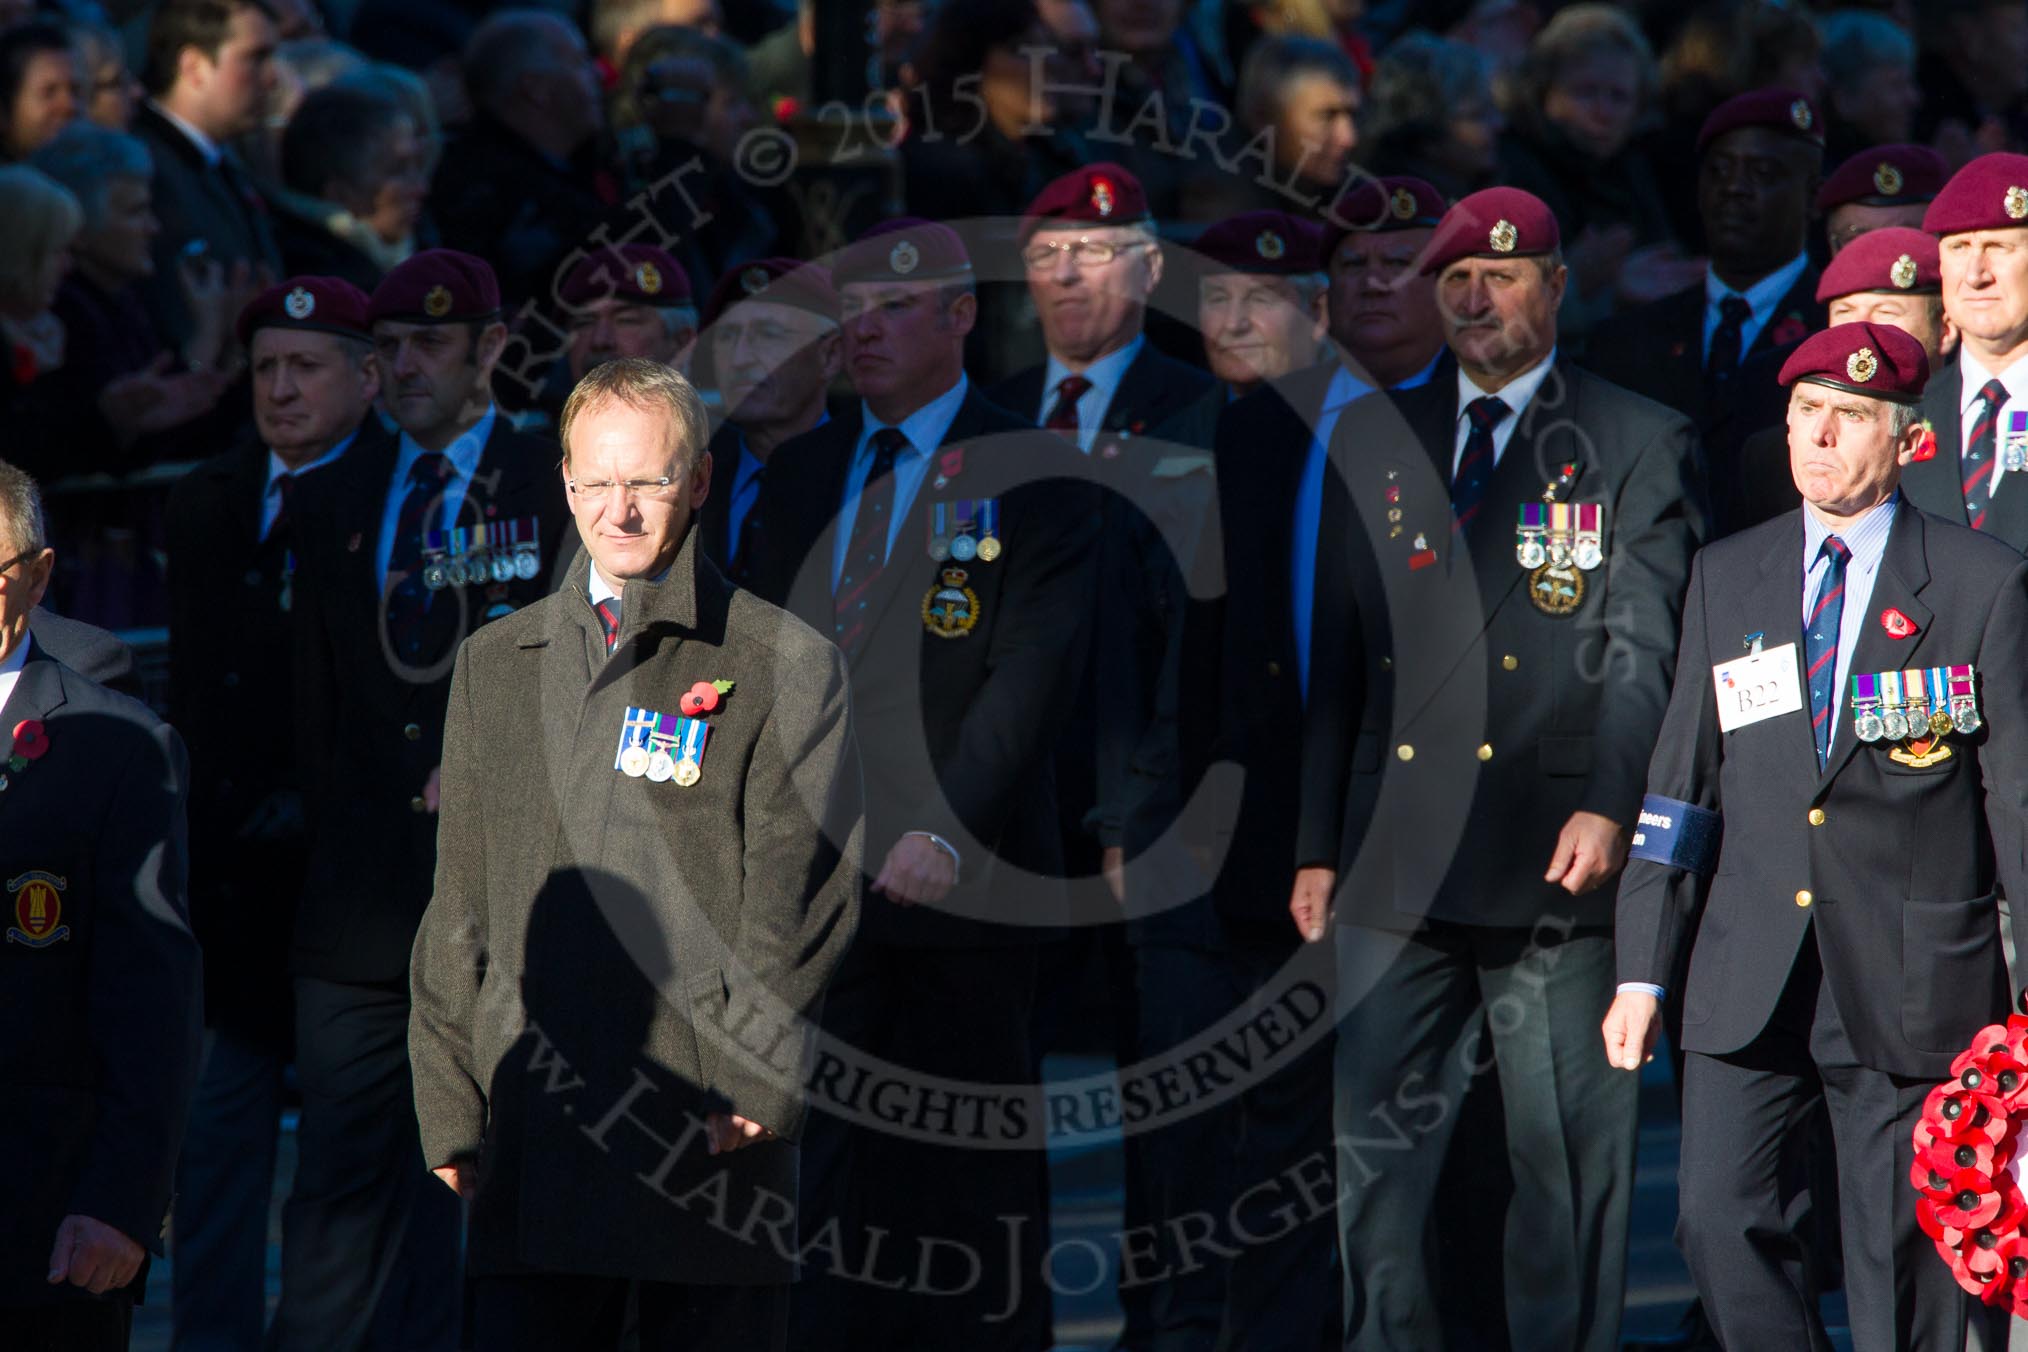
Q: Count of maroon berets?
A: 14